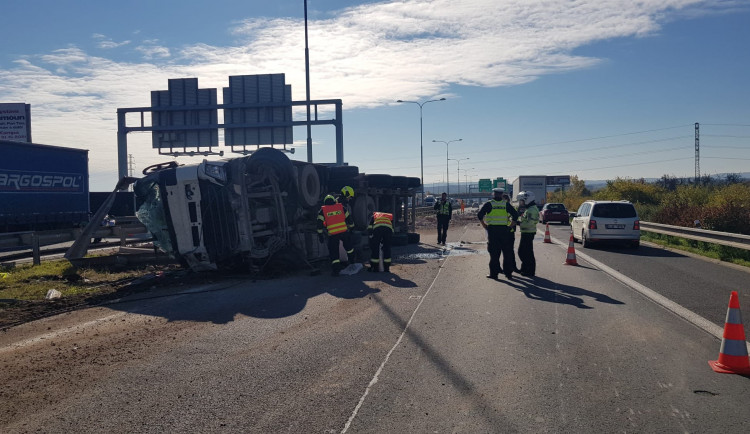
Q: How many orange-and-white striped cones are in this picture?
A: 3